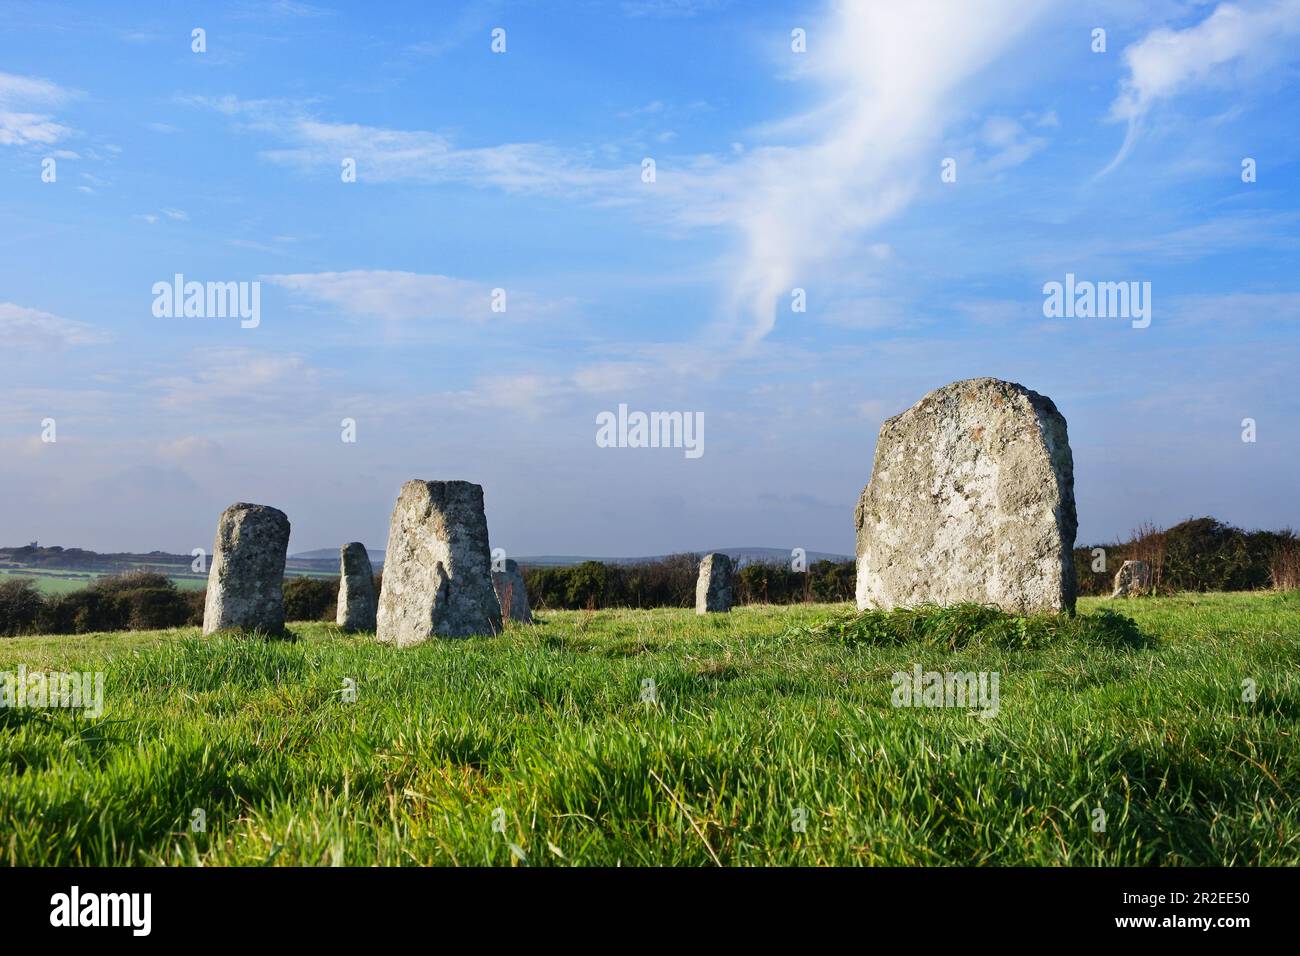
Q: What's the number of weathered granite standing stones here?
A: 7